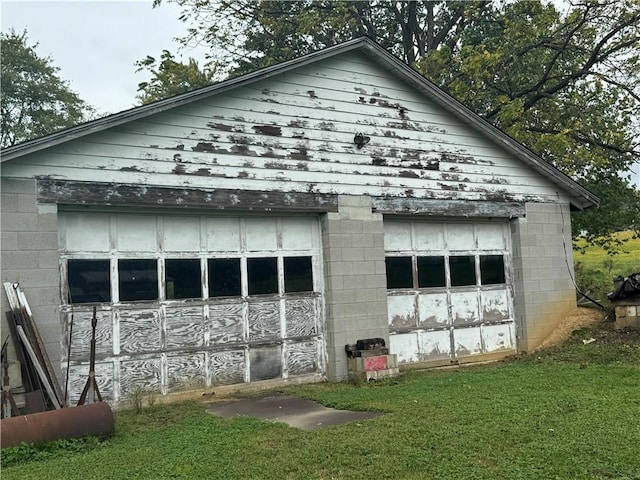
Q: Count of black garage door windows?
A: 10